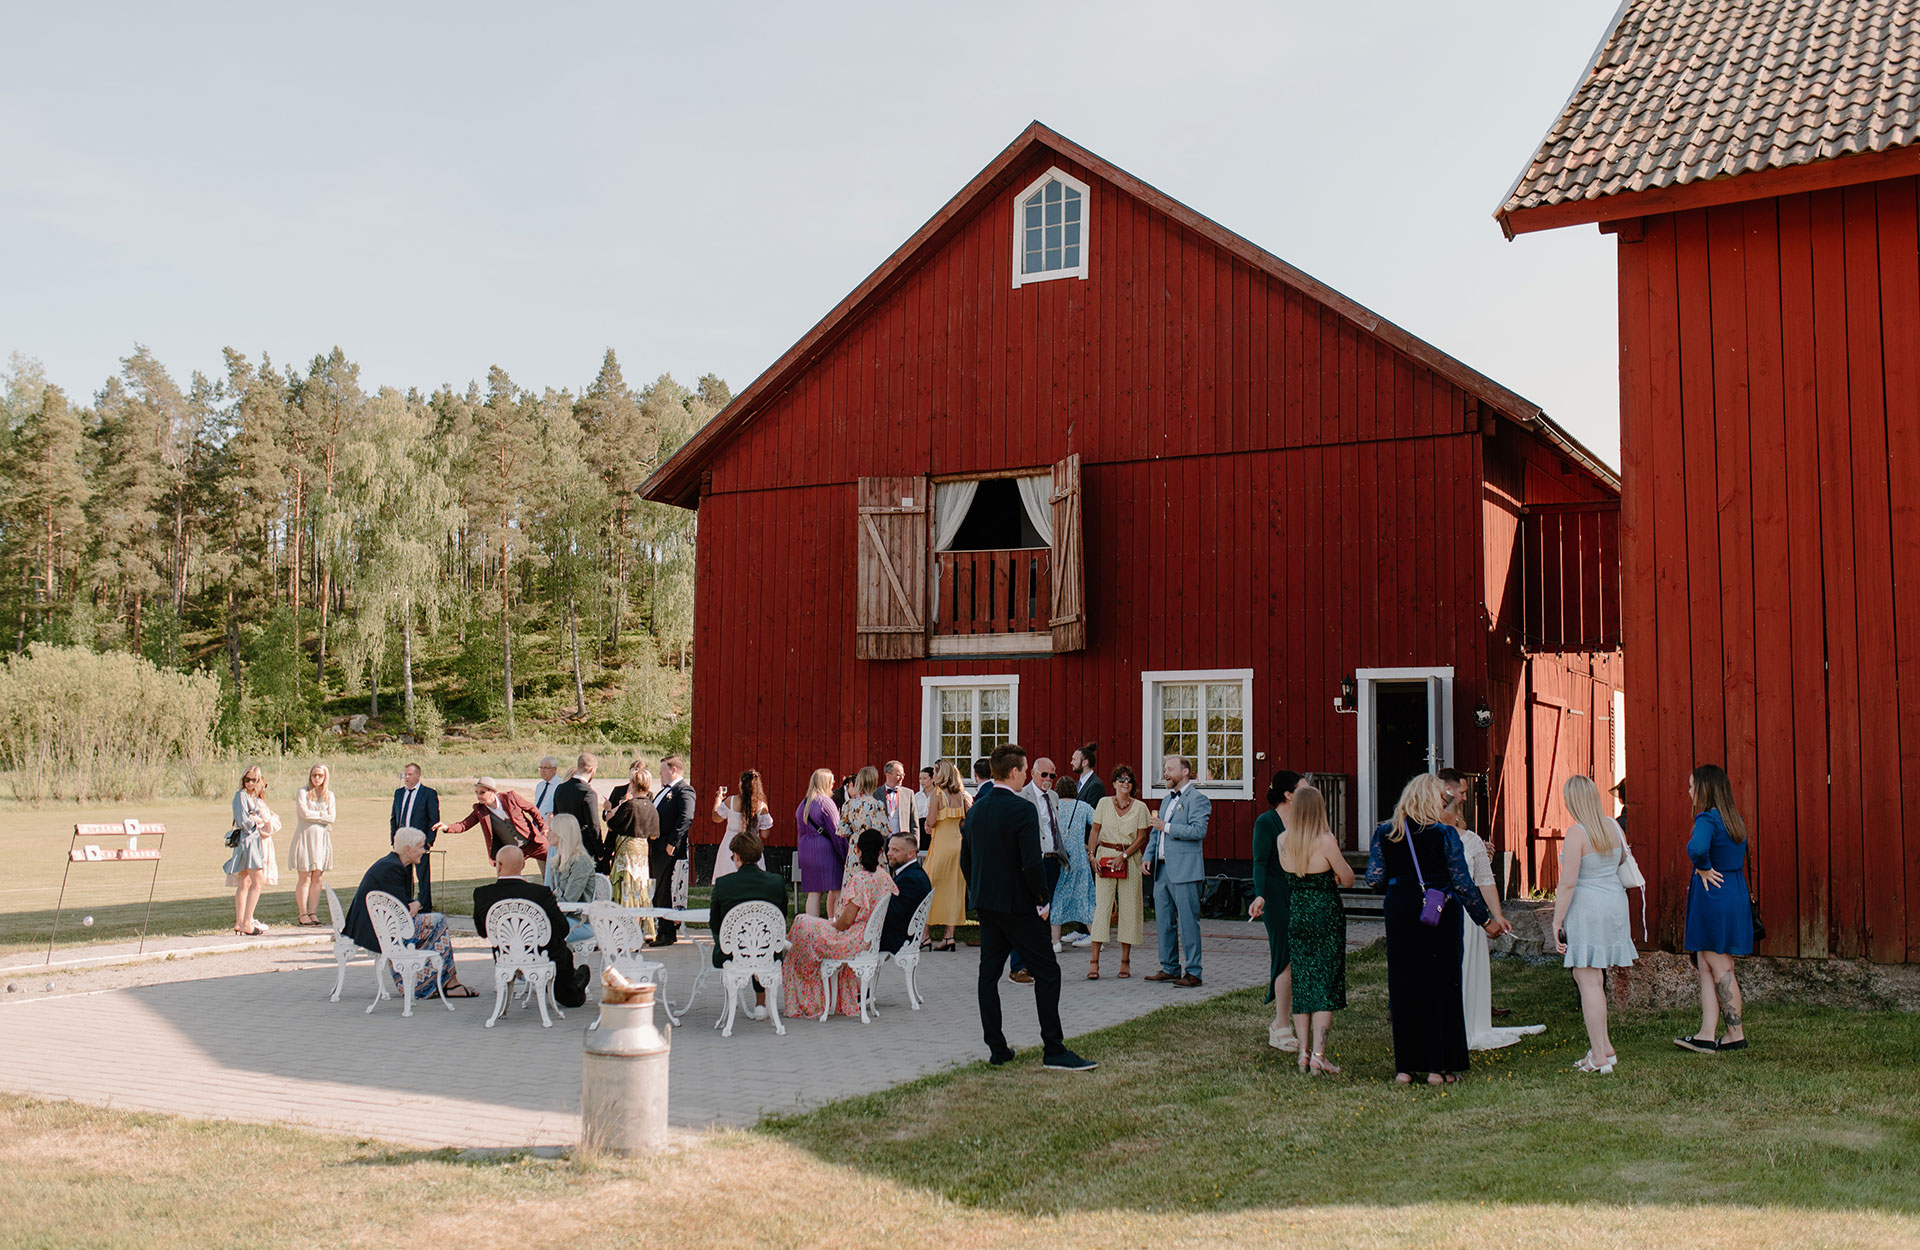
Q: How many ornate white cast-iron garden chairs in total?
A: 8